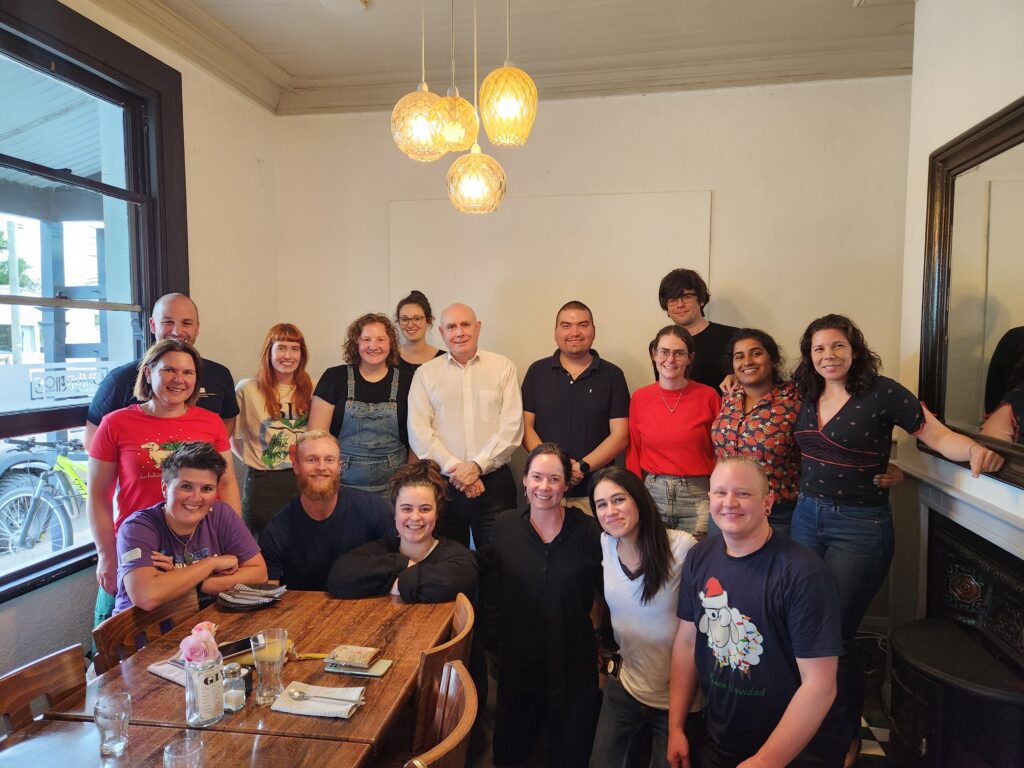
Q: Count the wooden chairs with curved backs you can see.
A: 4